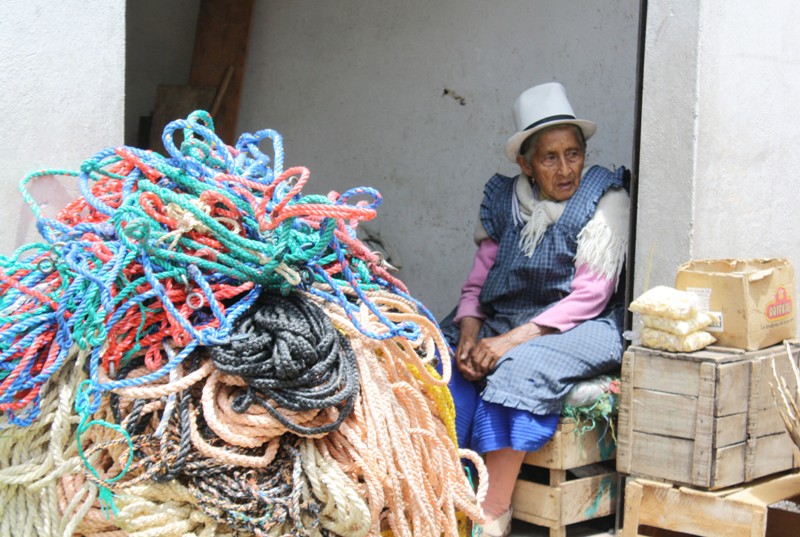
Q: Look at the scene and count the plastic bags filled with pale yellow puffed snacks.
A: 3